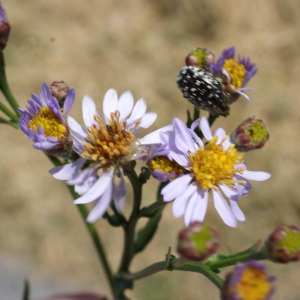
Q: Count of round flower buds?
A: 5